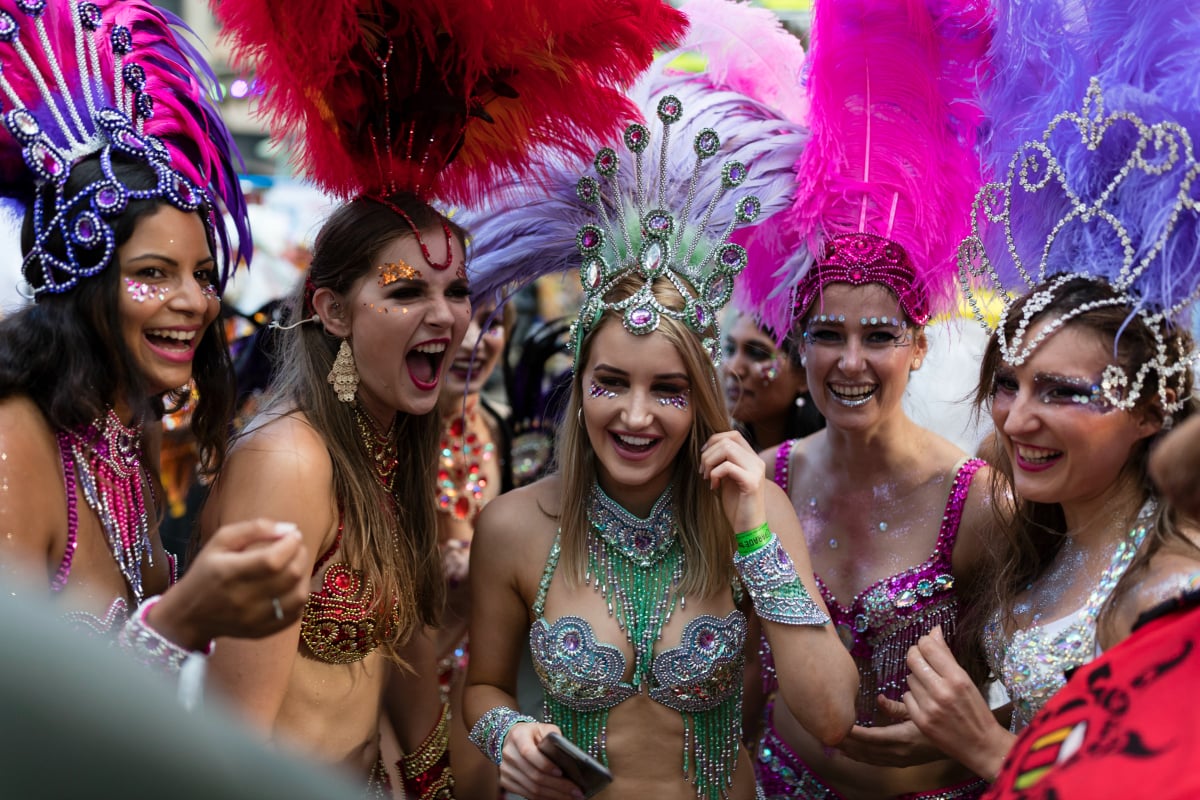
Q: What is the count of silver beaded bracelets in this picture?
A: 3